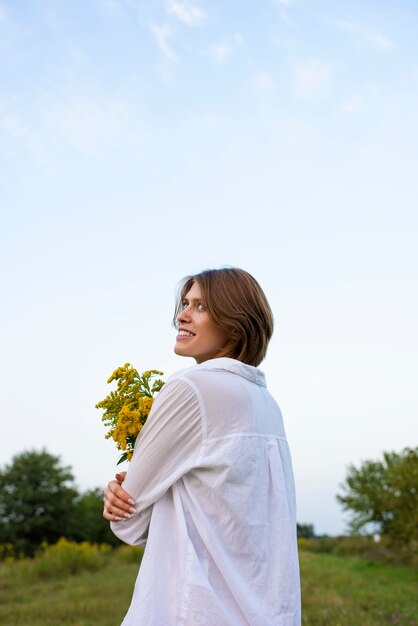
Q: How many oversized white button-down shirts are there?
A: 1